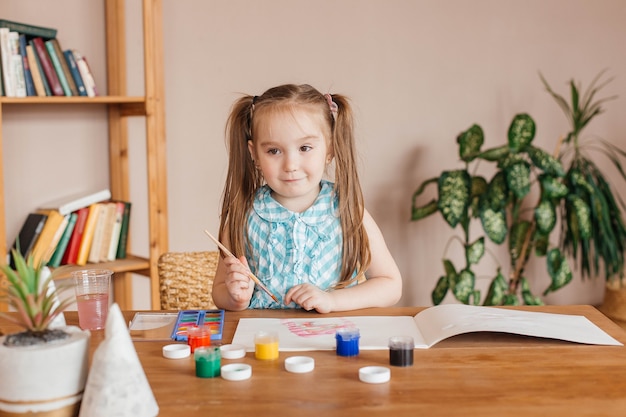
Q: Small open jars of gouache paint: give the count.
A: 5